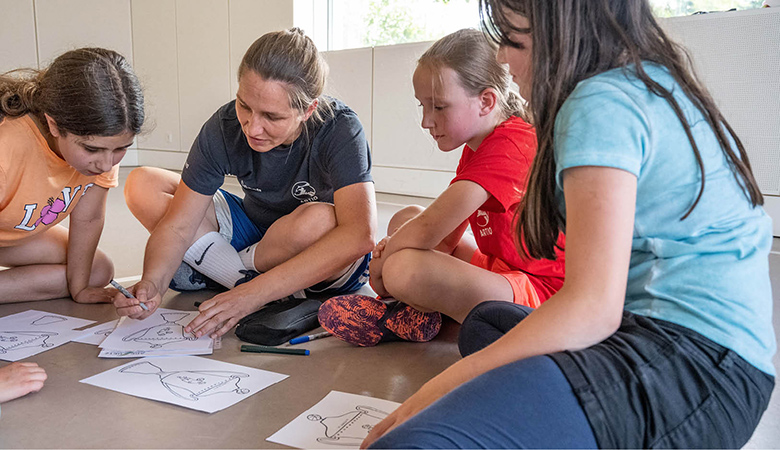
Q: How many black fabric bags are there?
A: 1